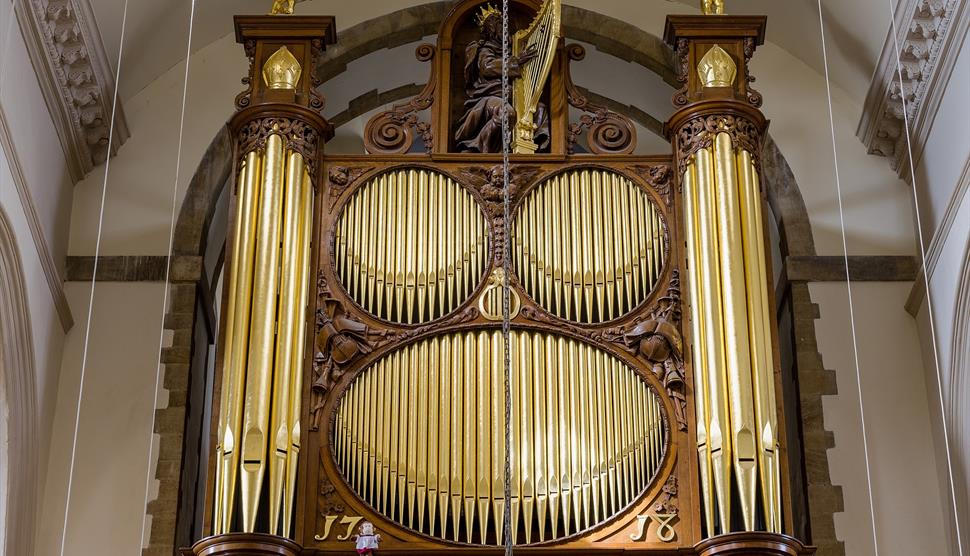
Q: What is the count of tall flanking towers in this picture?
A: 2